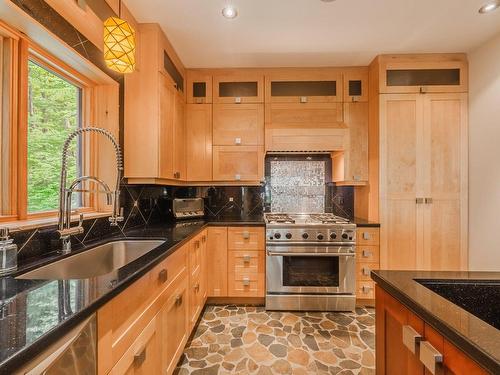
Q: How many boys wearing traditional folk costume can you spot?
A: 0